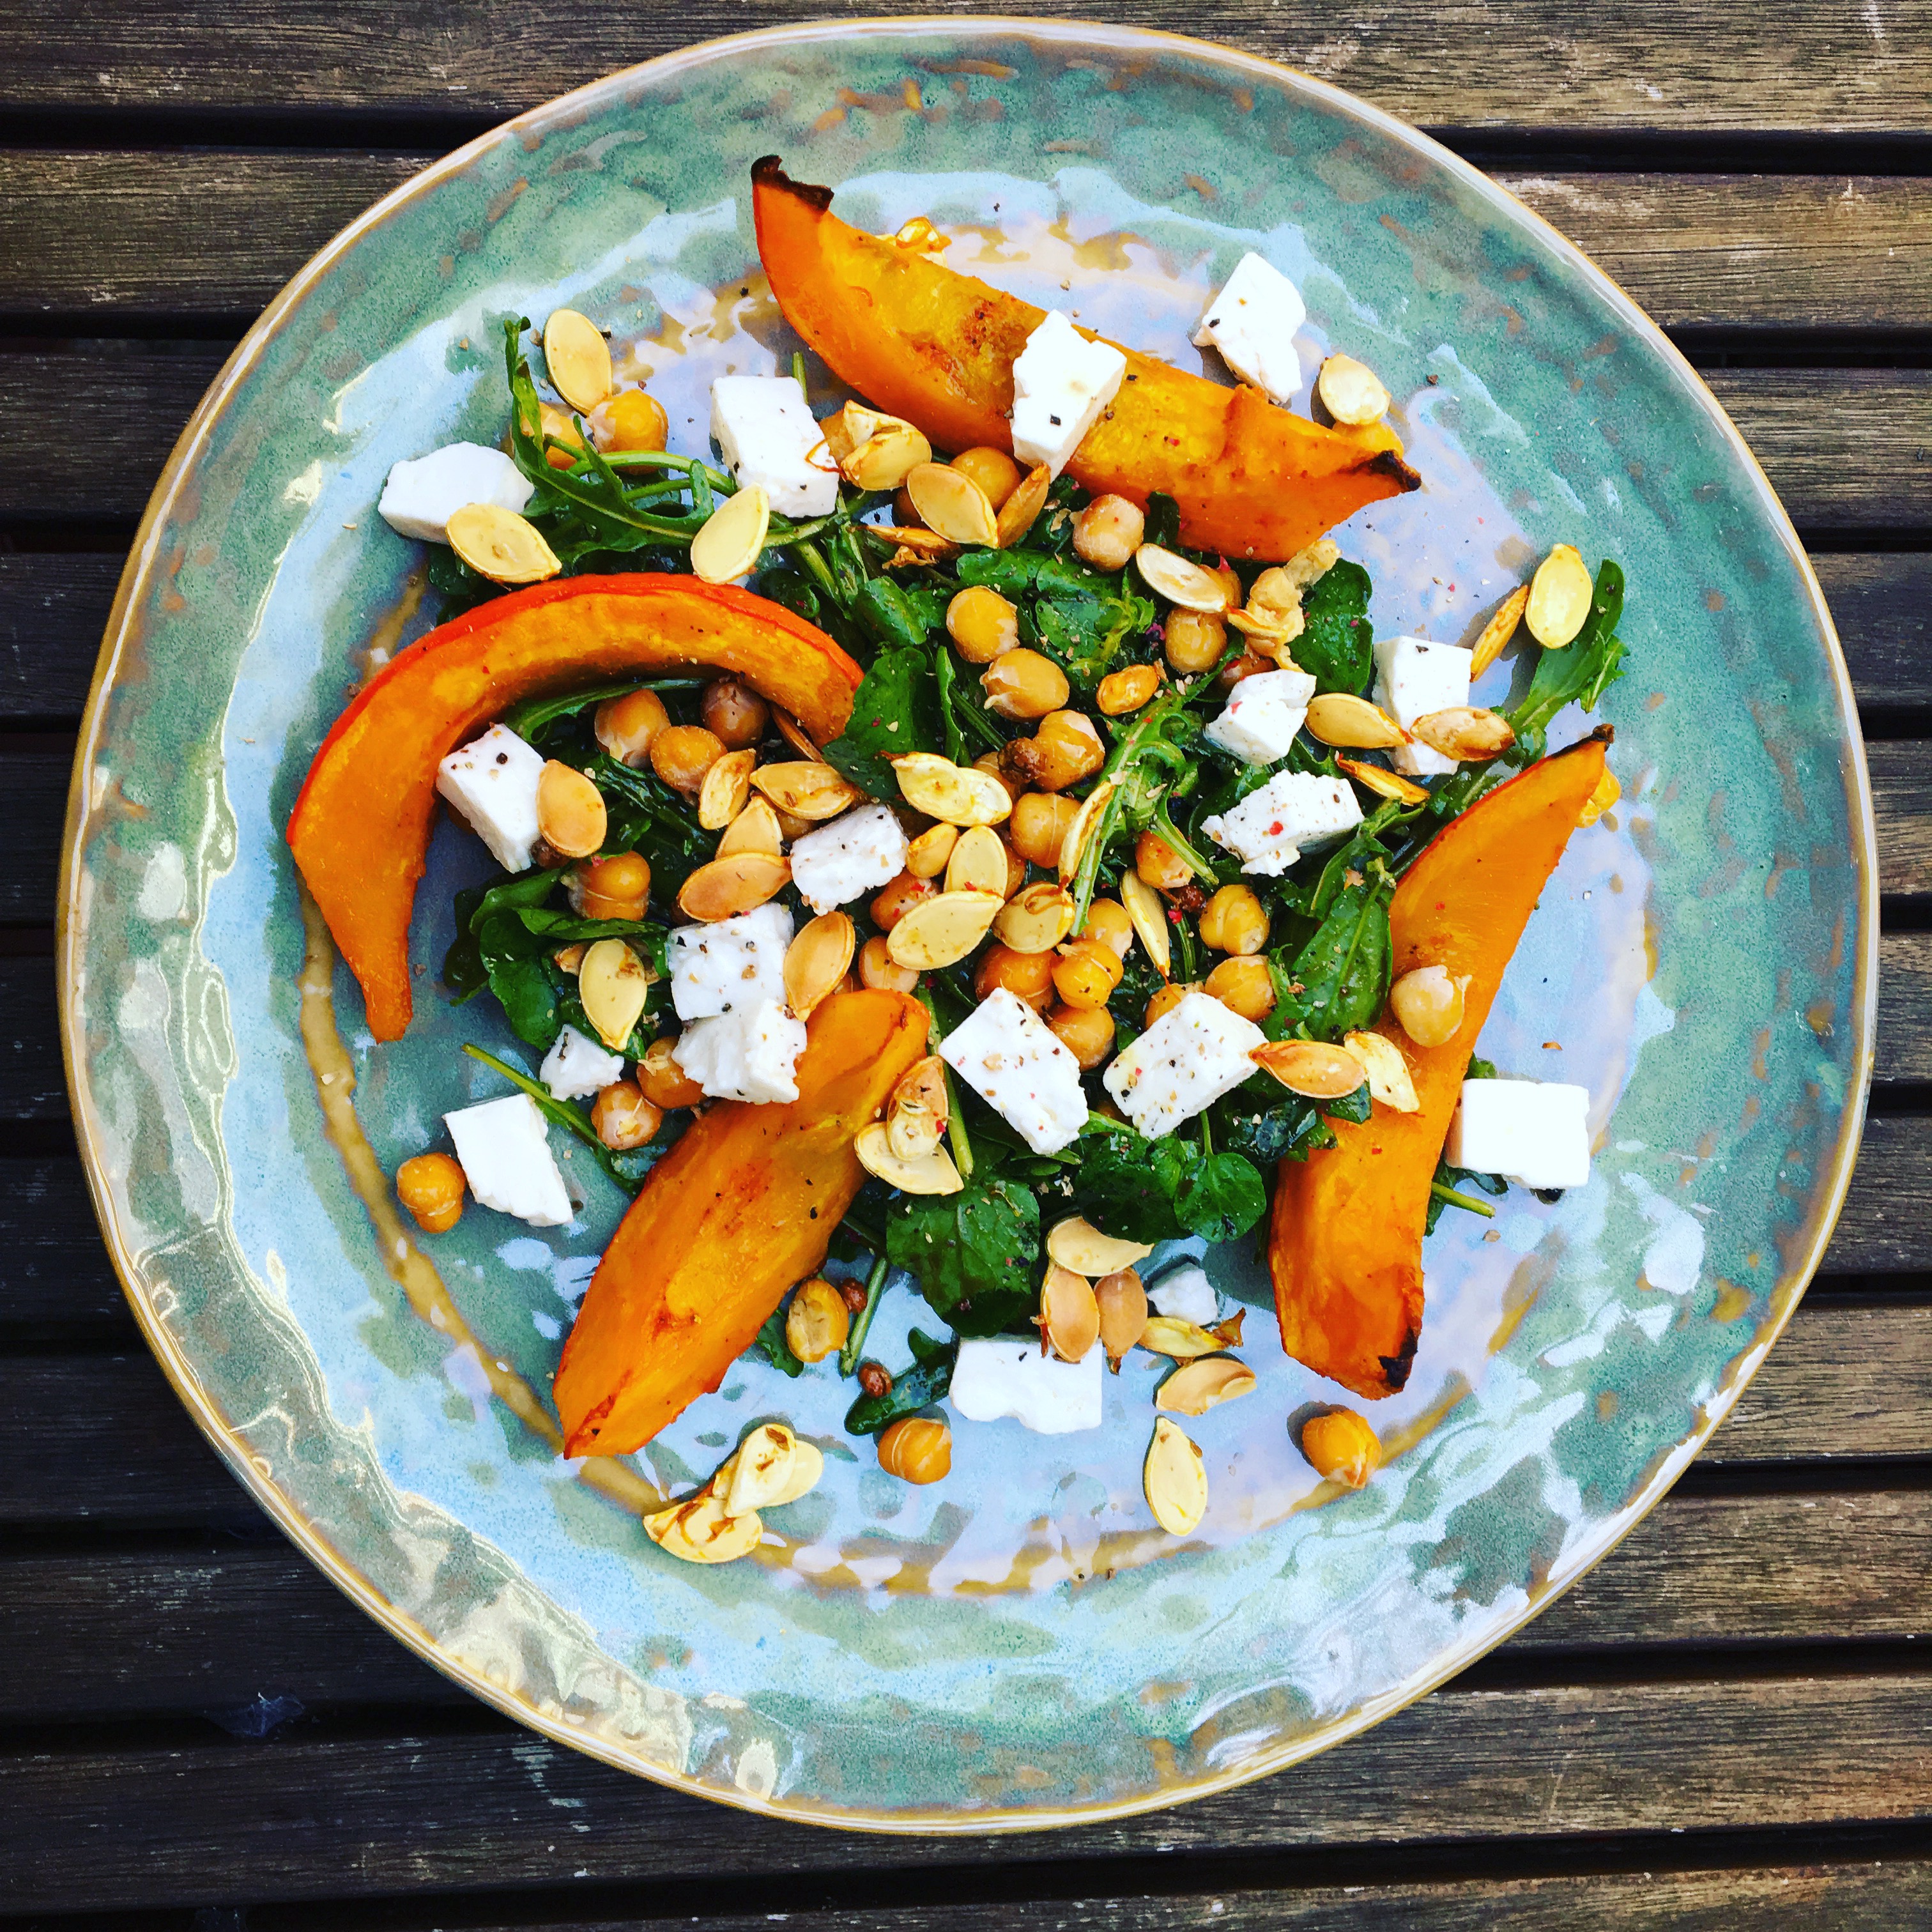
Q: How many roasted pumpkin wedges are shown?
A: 4